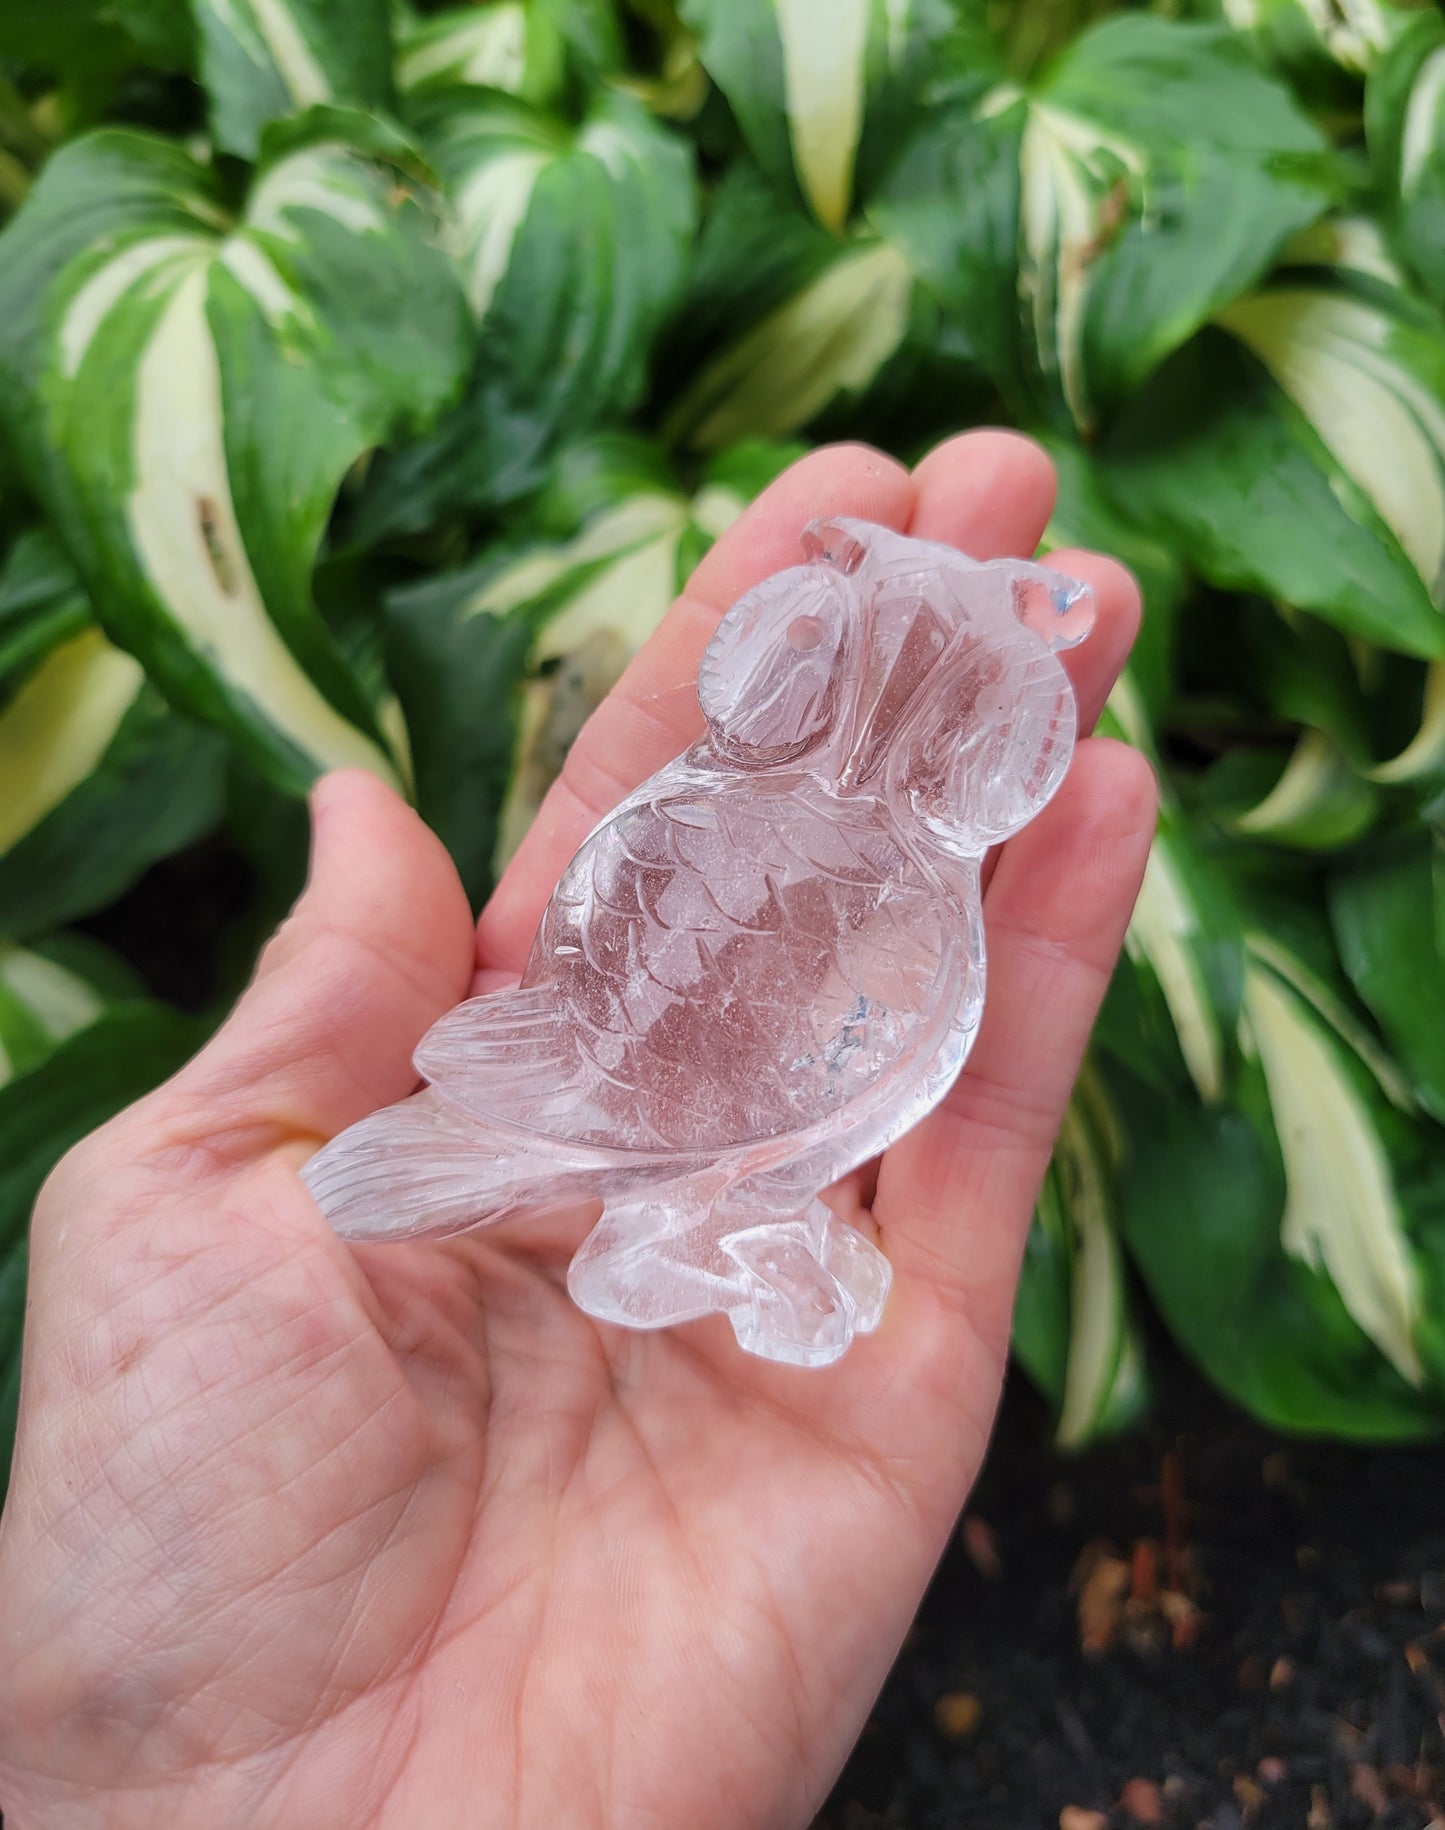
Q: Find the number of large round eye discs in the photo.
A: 2